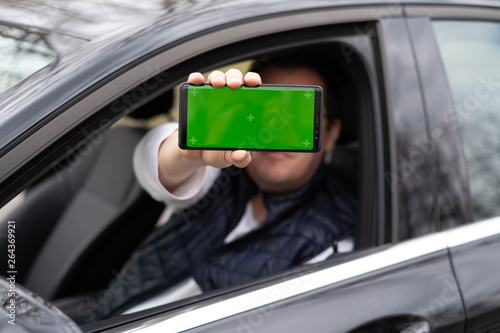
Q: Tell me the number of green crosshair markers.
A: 5